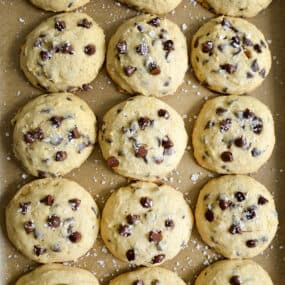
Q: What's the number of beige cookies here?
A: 15